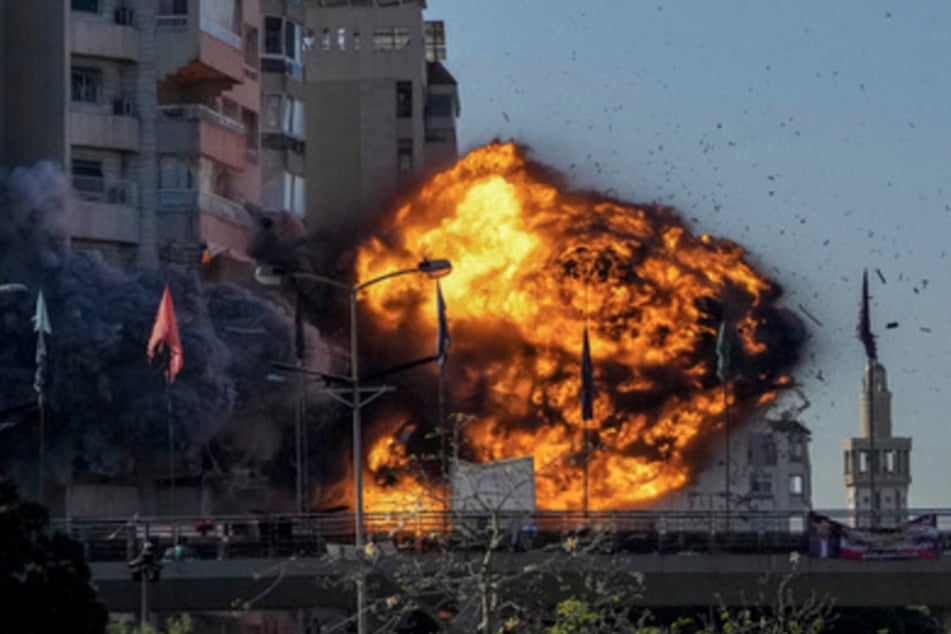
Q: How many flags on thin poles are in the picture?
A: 7